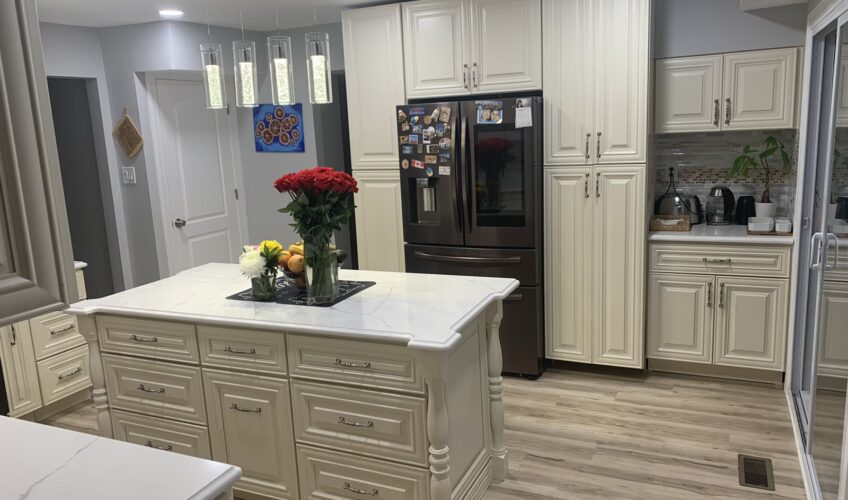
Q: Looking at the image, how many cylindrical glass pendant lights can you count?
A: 4